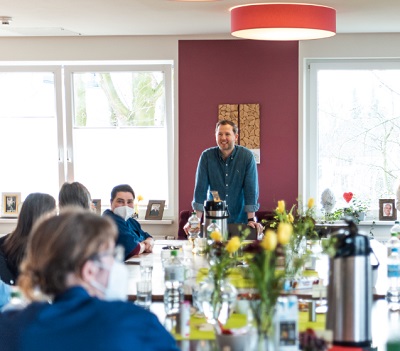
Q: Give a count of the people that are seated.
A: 4